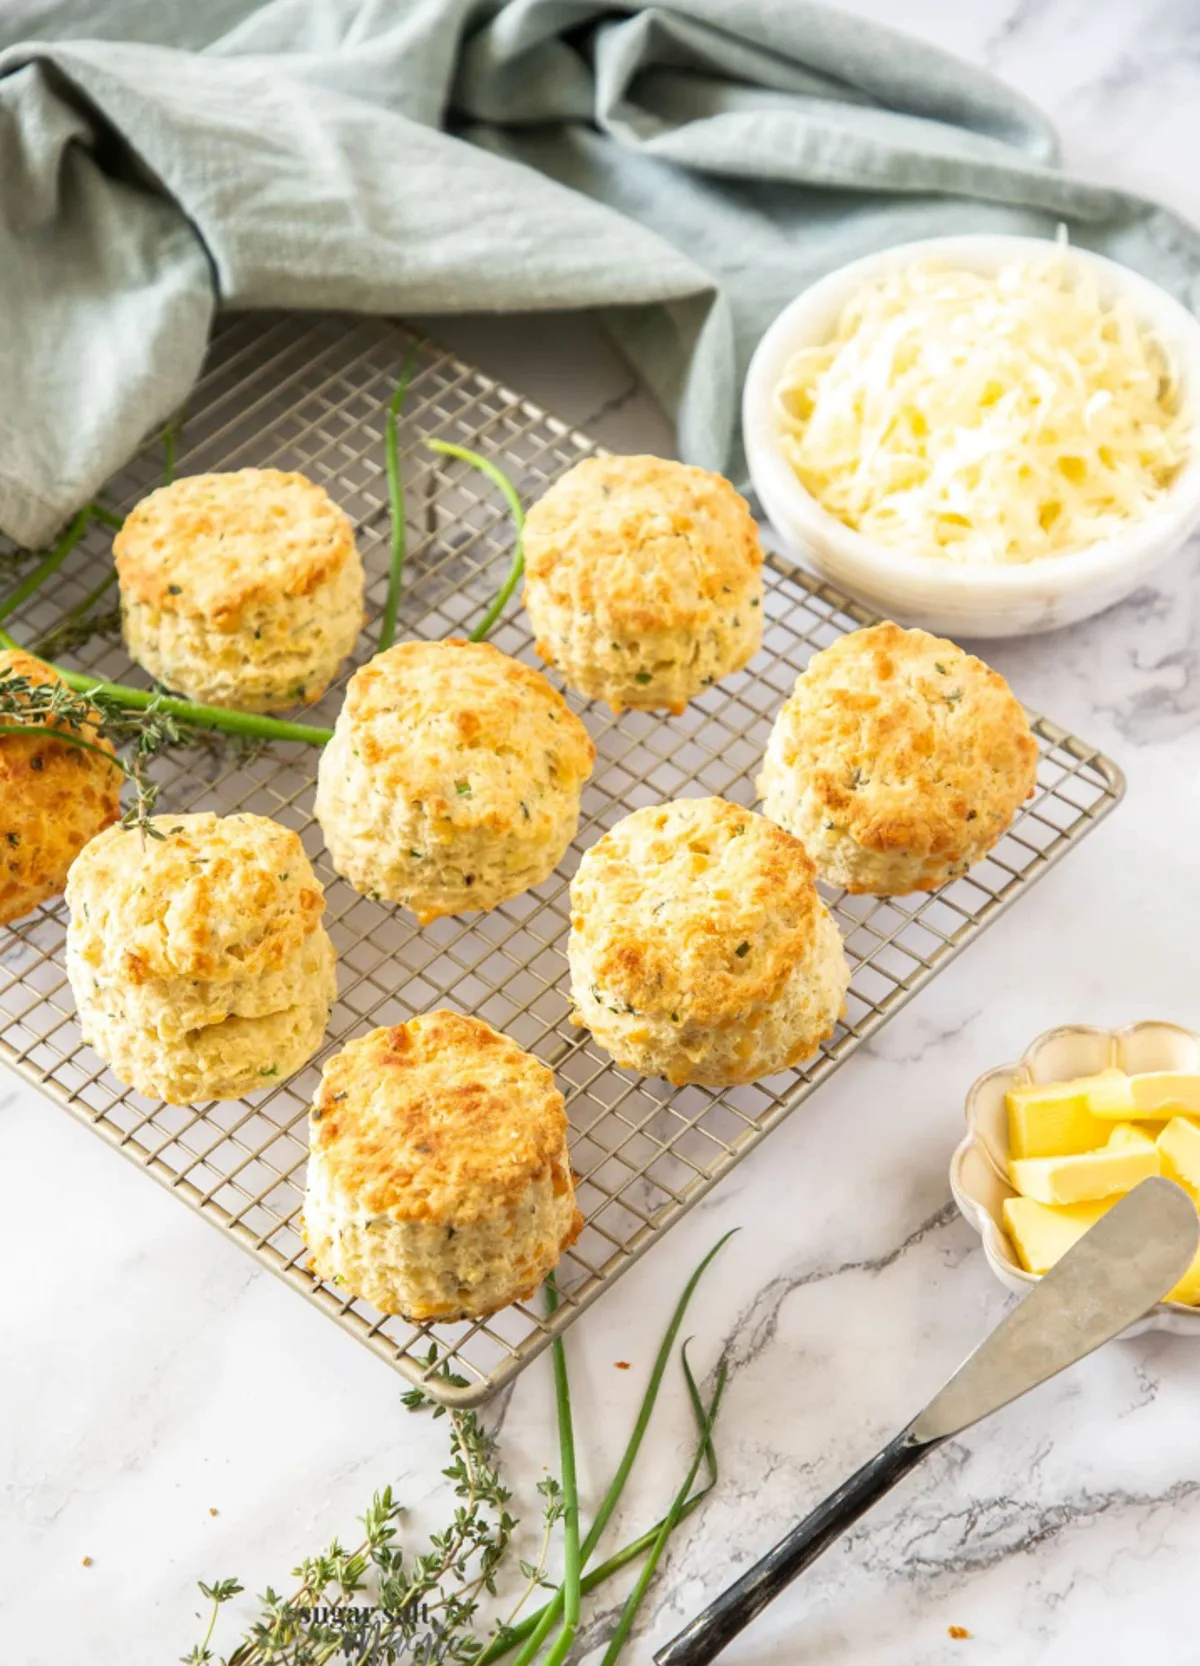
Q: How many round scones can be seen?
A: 8